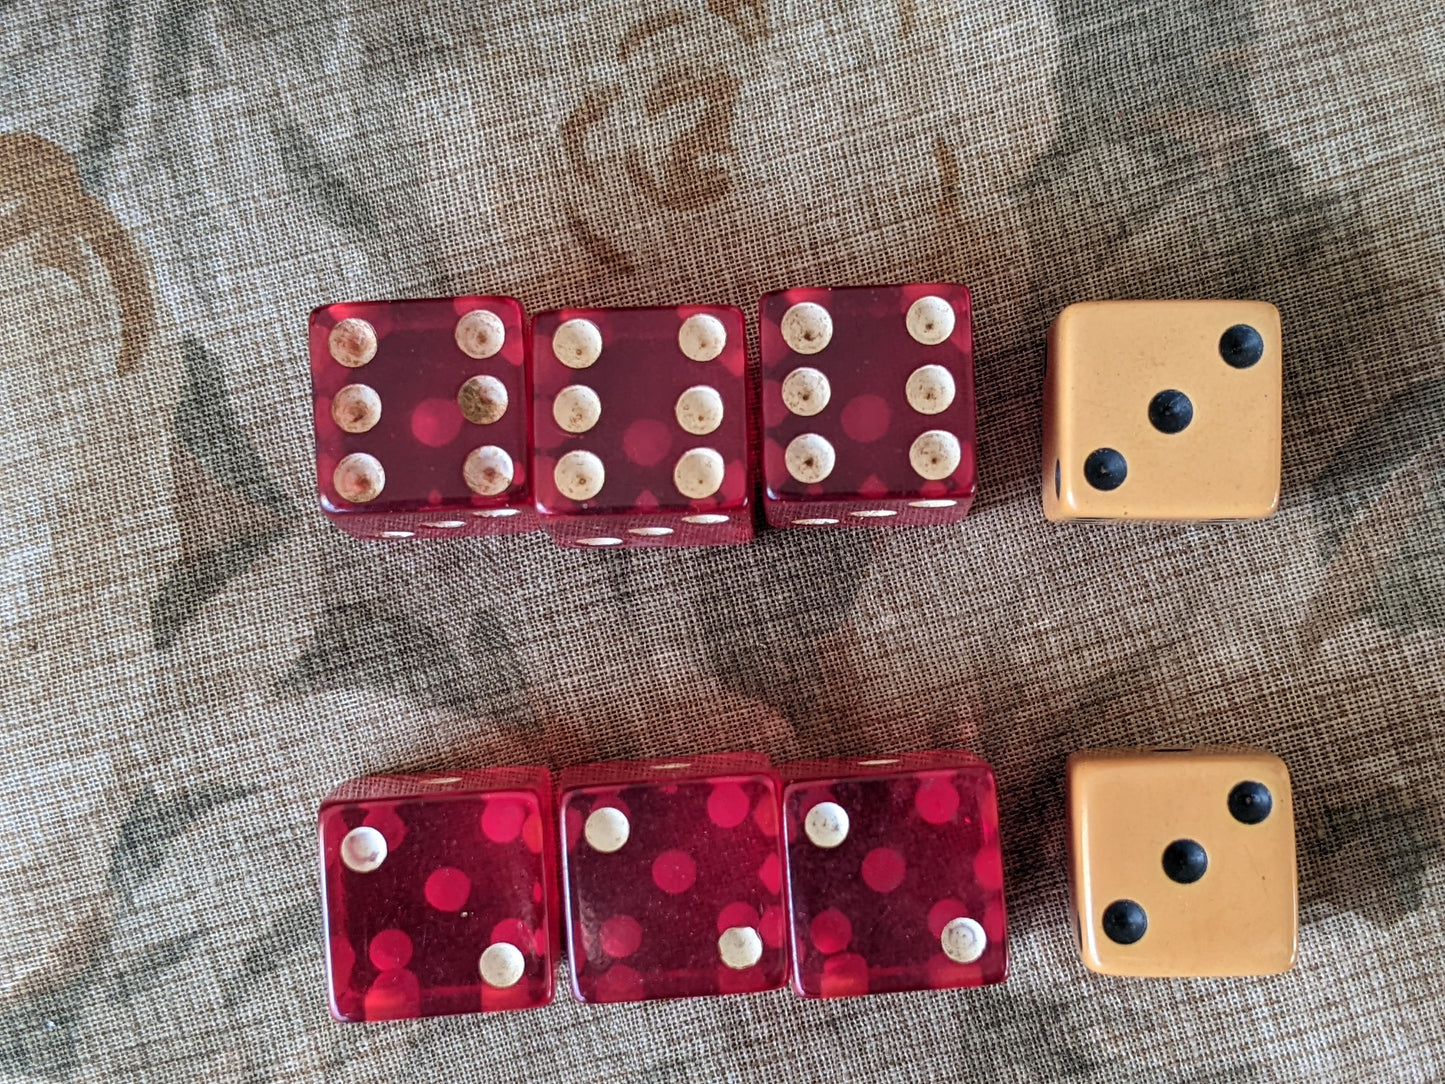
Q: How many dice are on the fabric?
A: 8